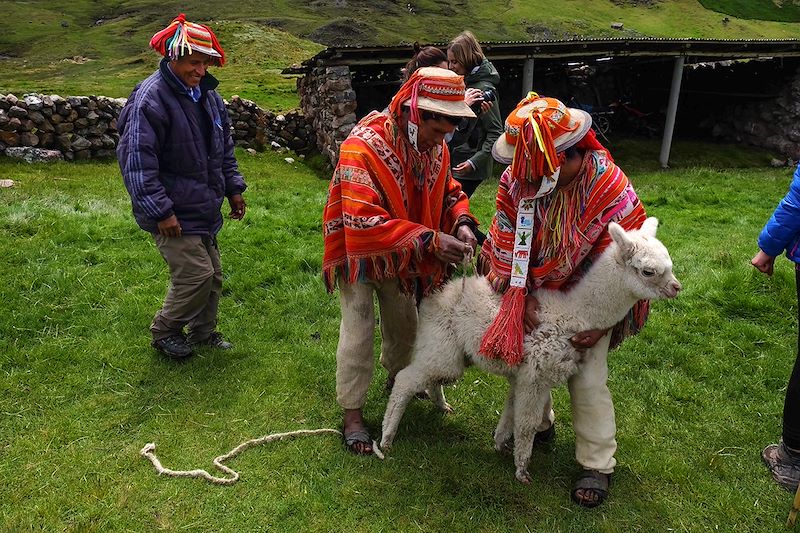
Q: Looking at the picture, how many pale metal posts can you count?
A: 2